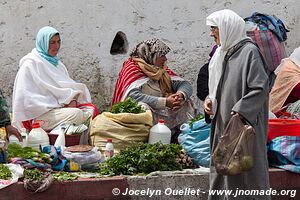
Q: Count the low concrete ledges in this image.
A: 1